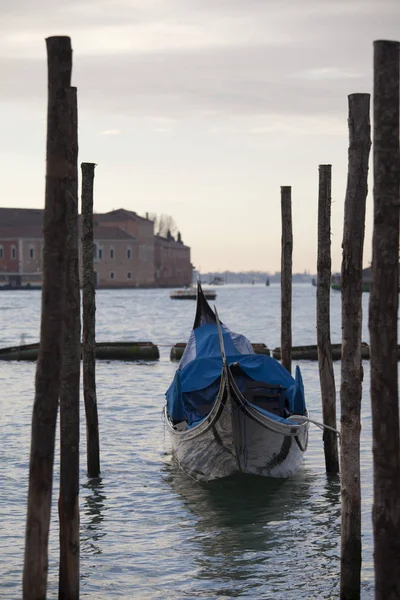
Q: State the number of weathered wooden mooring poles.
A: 7